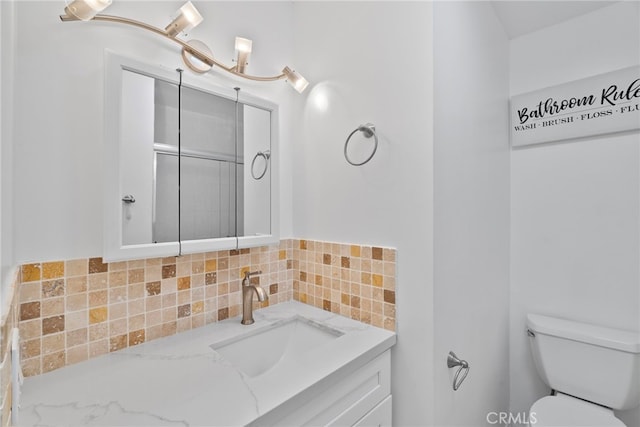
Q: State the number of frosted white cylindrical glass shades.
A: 4